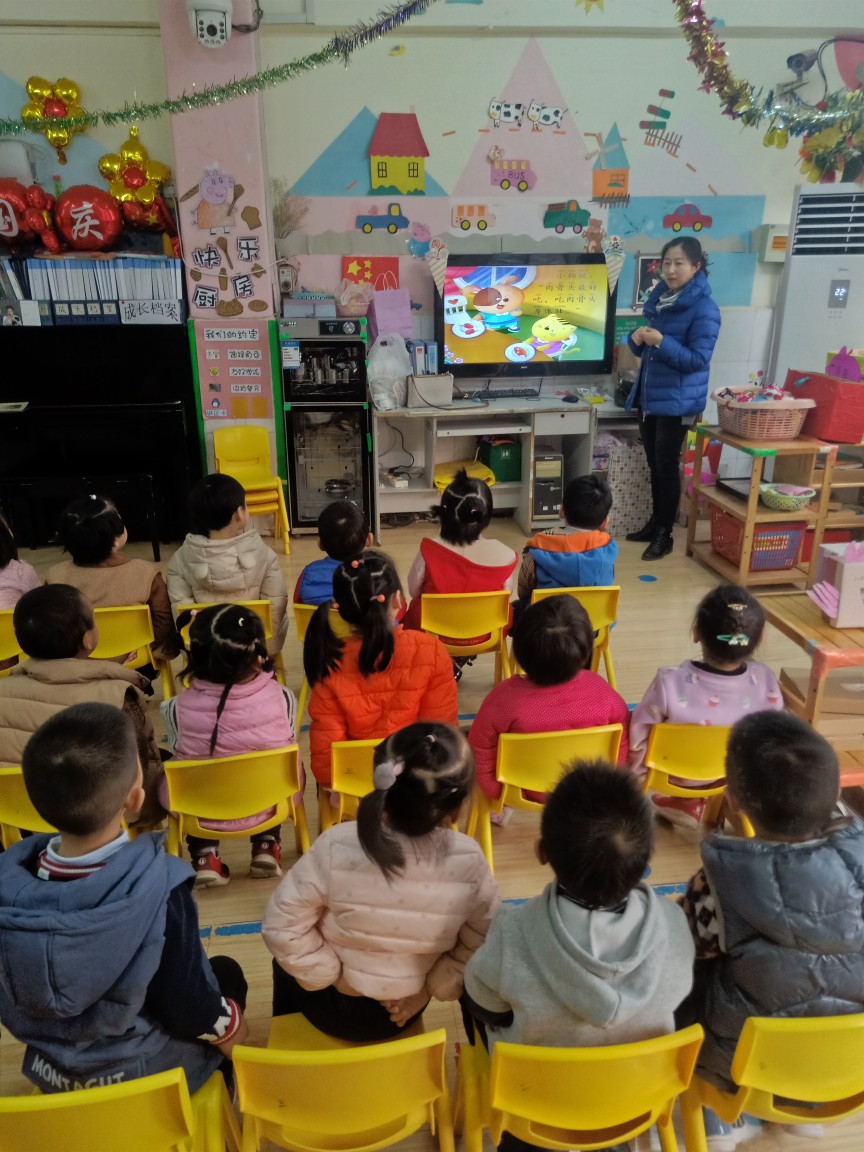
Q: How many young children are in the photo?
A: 15